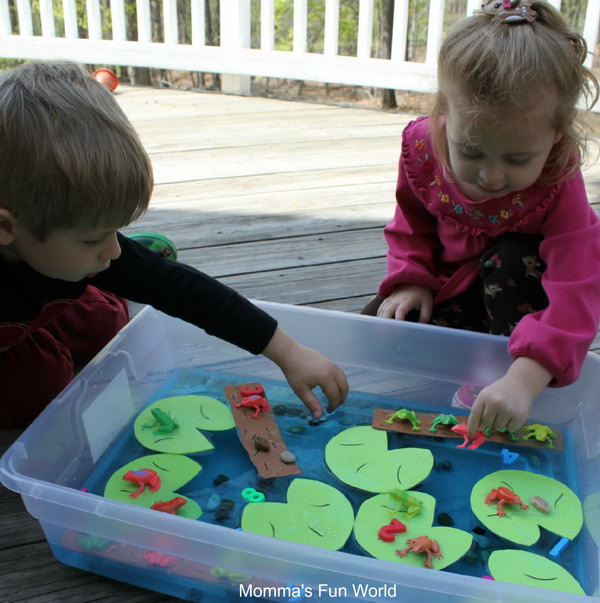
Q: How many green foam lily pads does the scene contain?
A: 7